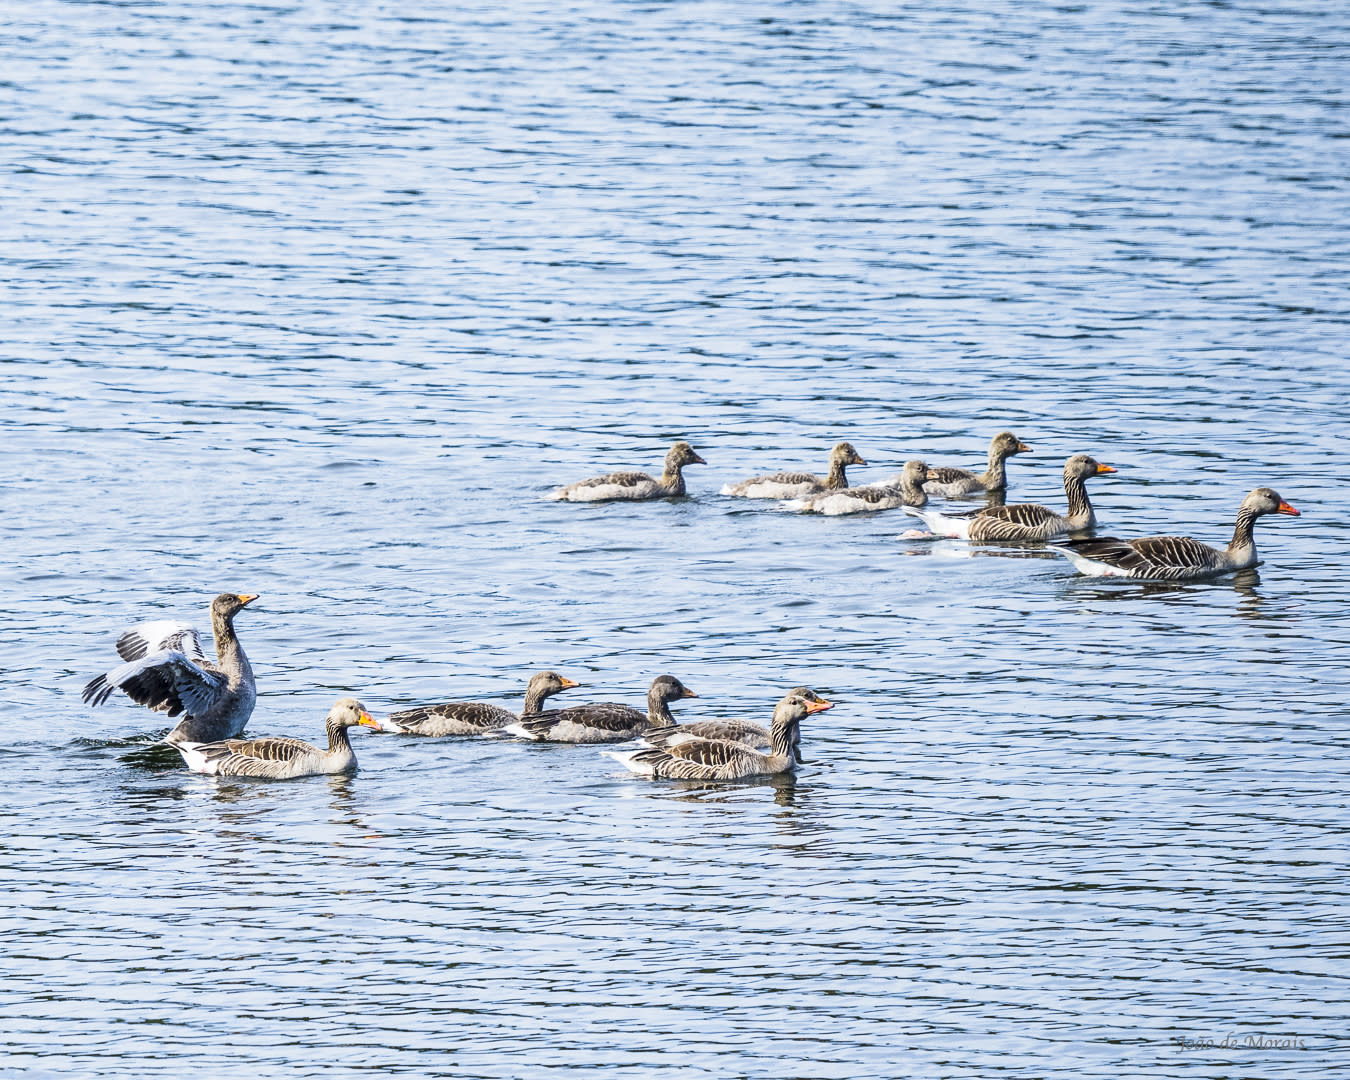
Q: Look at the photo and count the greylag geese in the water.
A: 12